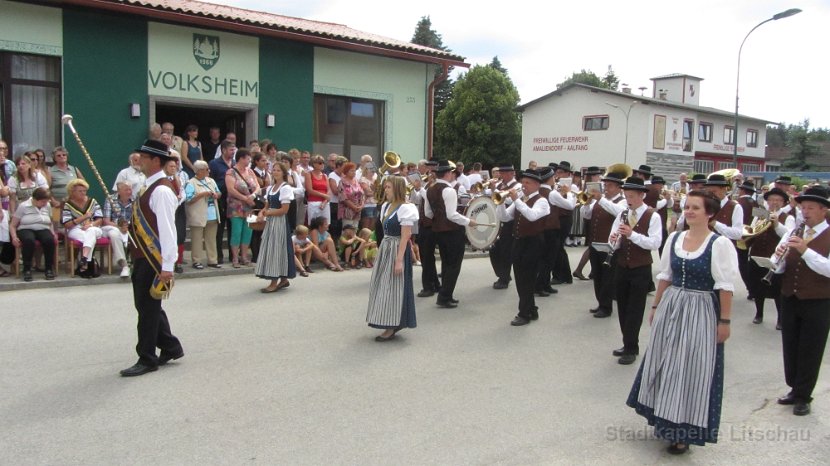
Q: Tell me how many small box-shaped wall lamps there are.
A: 2